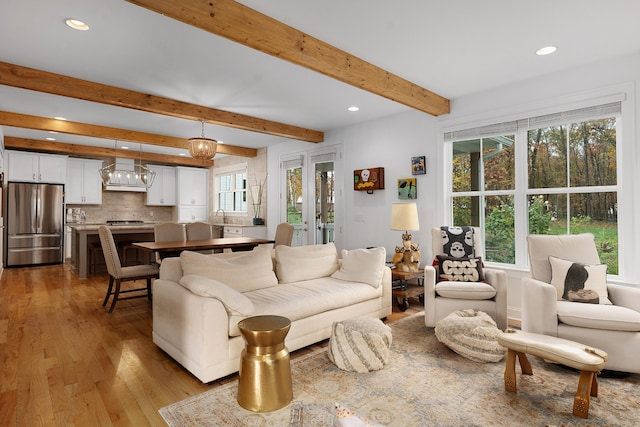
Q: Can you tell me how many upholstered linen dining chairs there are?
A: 4